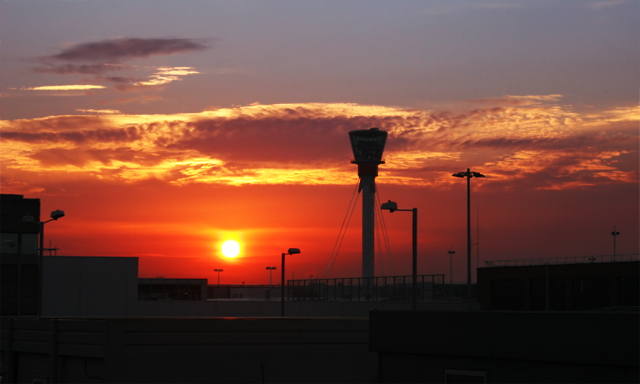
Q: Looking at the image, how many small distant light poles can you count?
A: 4